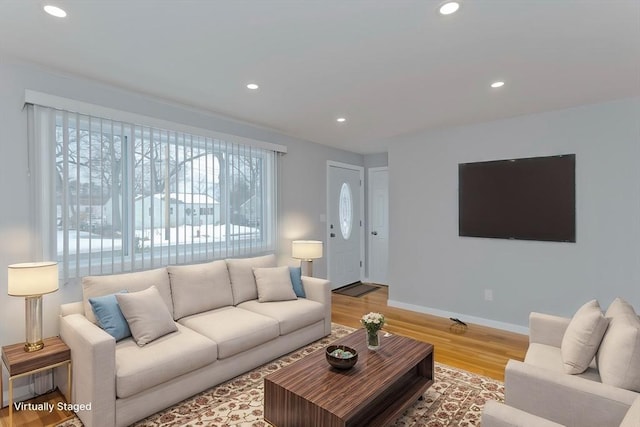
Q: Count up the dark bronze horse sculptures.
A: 0